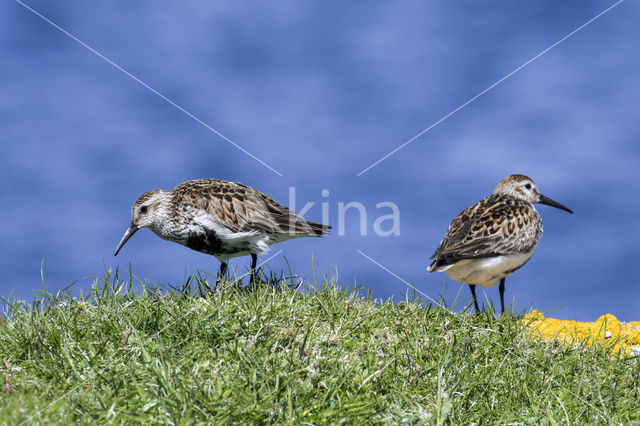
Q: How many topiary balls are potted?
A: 0